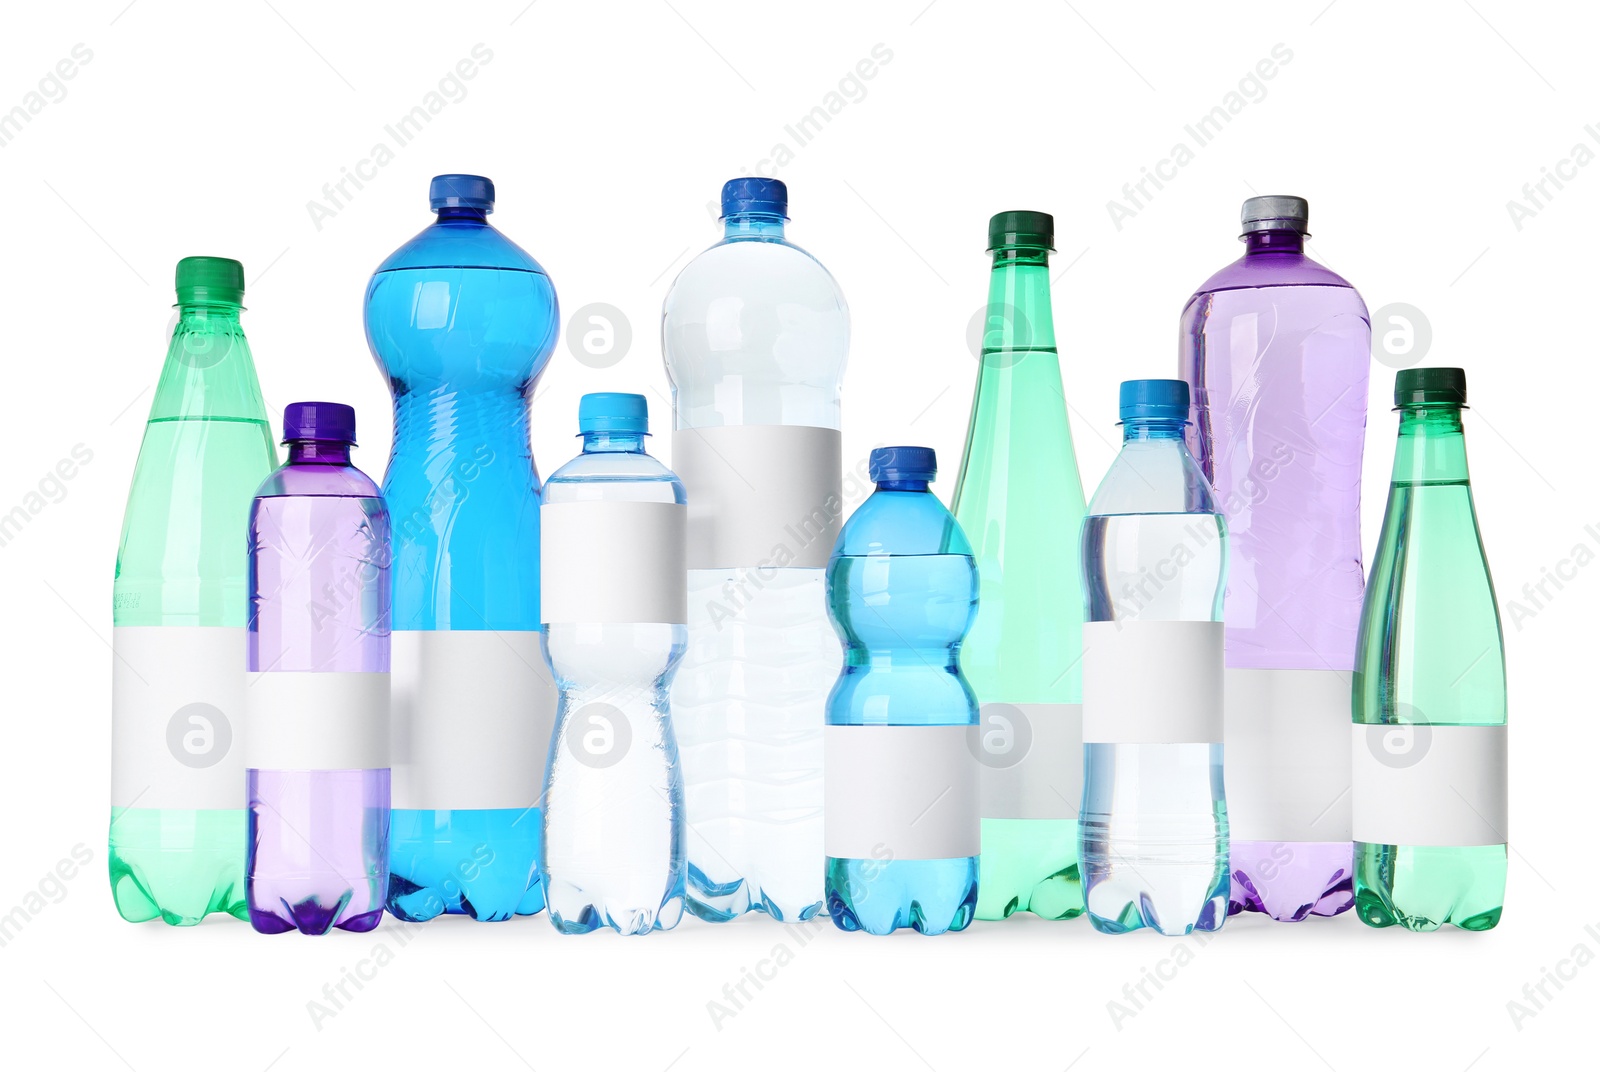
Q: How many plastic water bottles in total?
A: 10